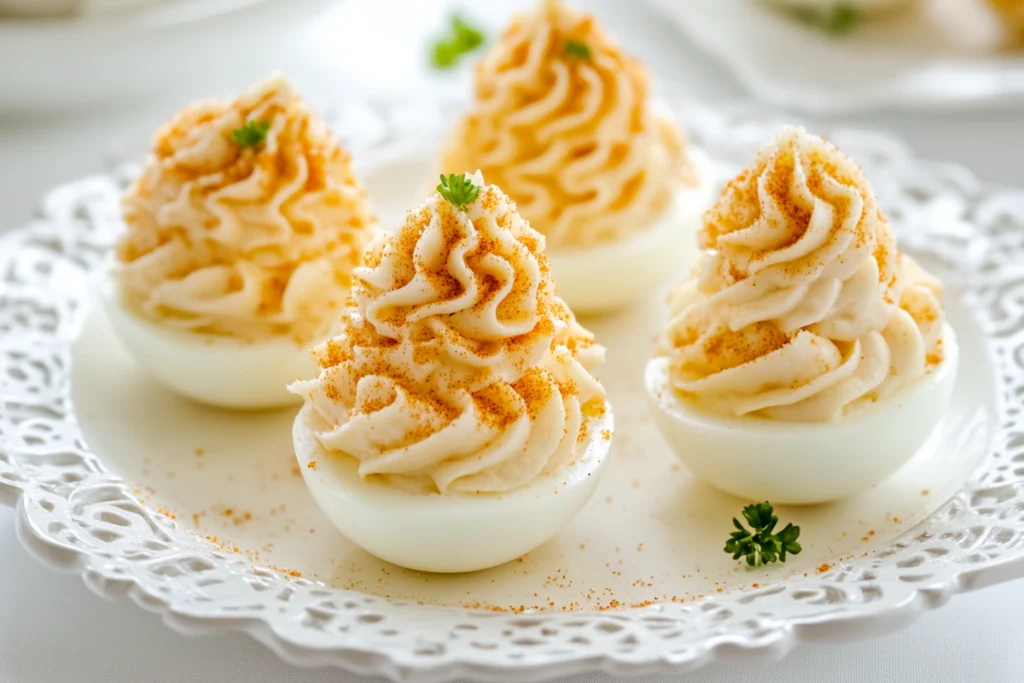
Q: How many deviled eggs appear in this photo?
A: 4